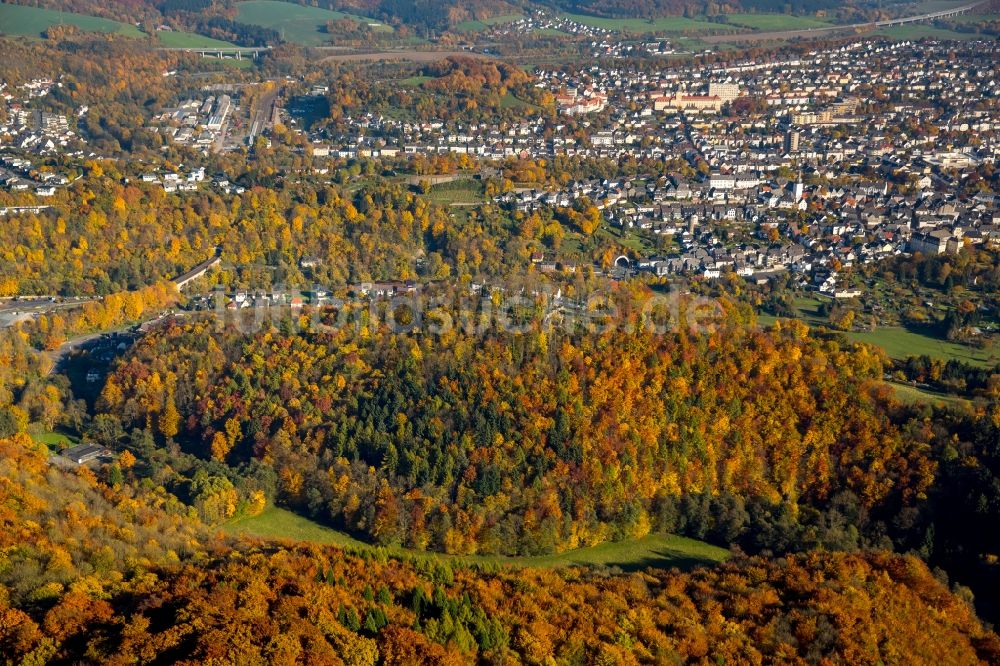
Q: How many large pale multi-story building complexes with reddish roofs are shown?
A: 2